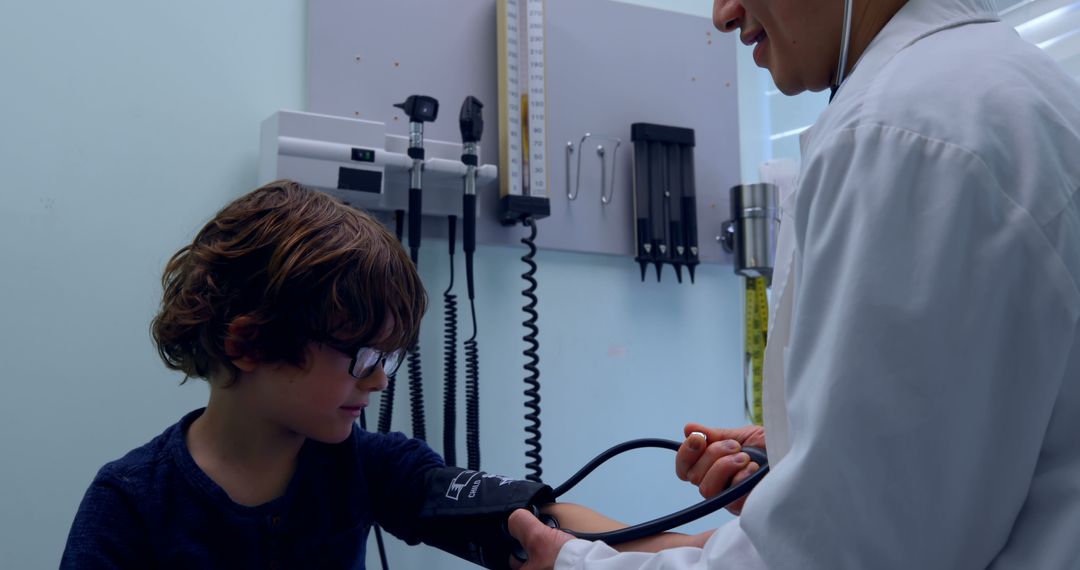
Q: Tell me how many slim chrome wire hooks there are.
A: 2